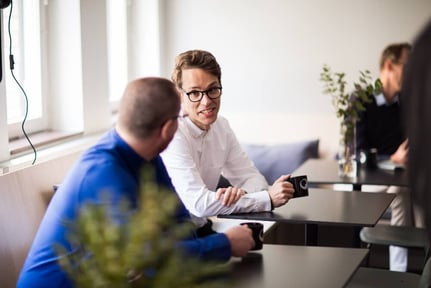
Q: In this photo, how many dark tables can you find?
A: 3